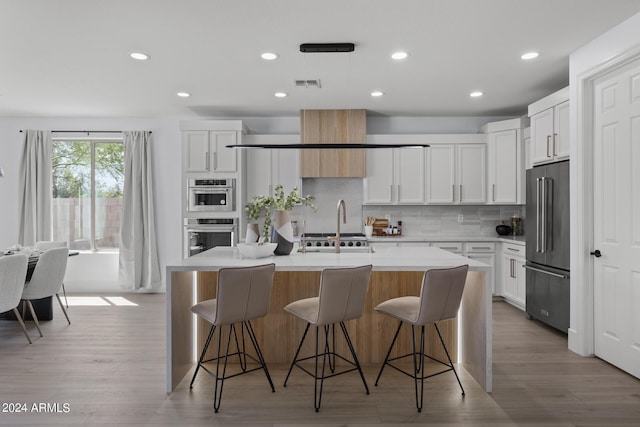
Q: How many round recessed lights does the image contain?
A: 8